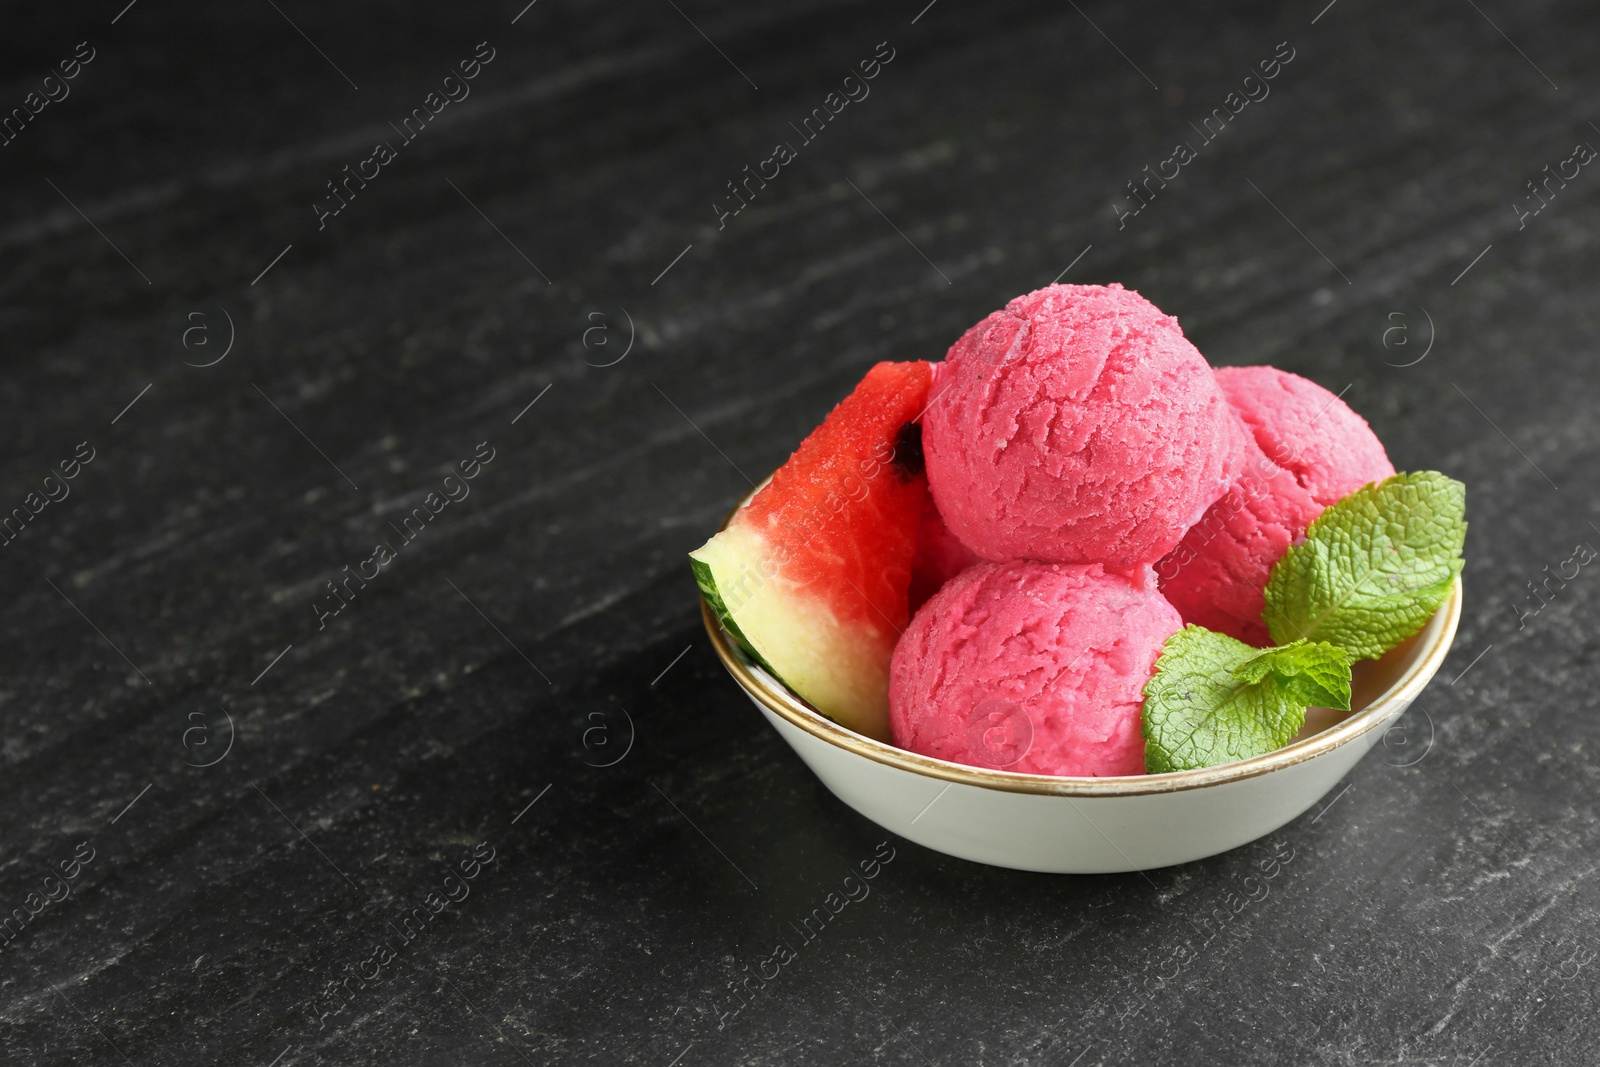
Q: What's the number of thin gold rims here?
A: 1